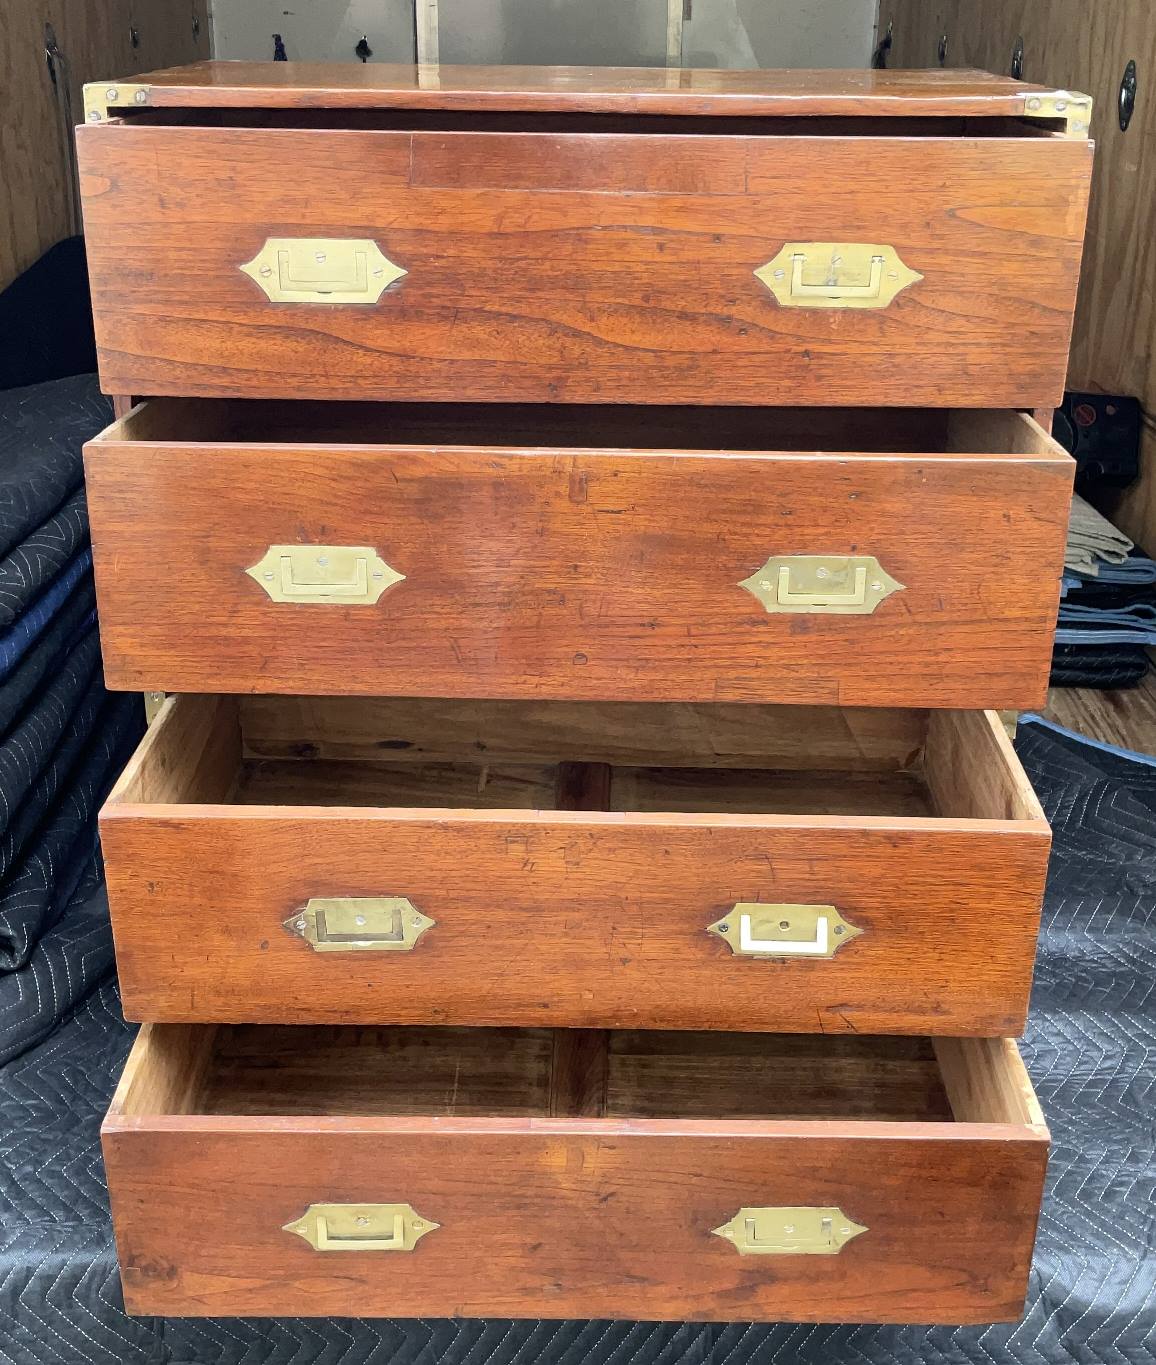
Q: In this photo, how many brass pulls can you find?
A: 8